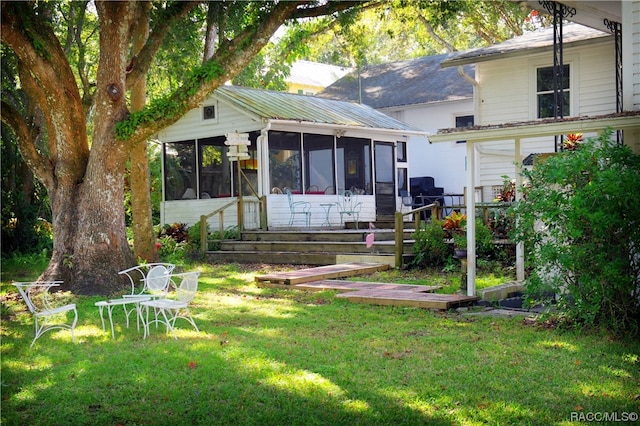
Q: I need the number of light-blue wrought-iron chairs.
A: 2